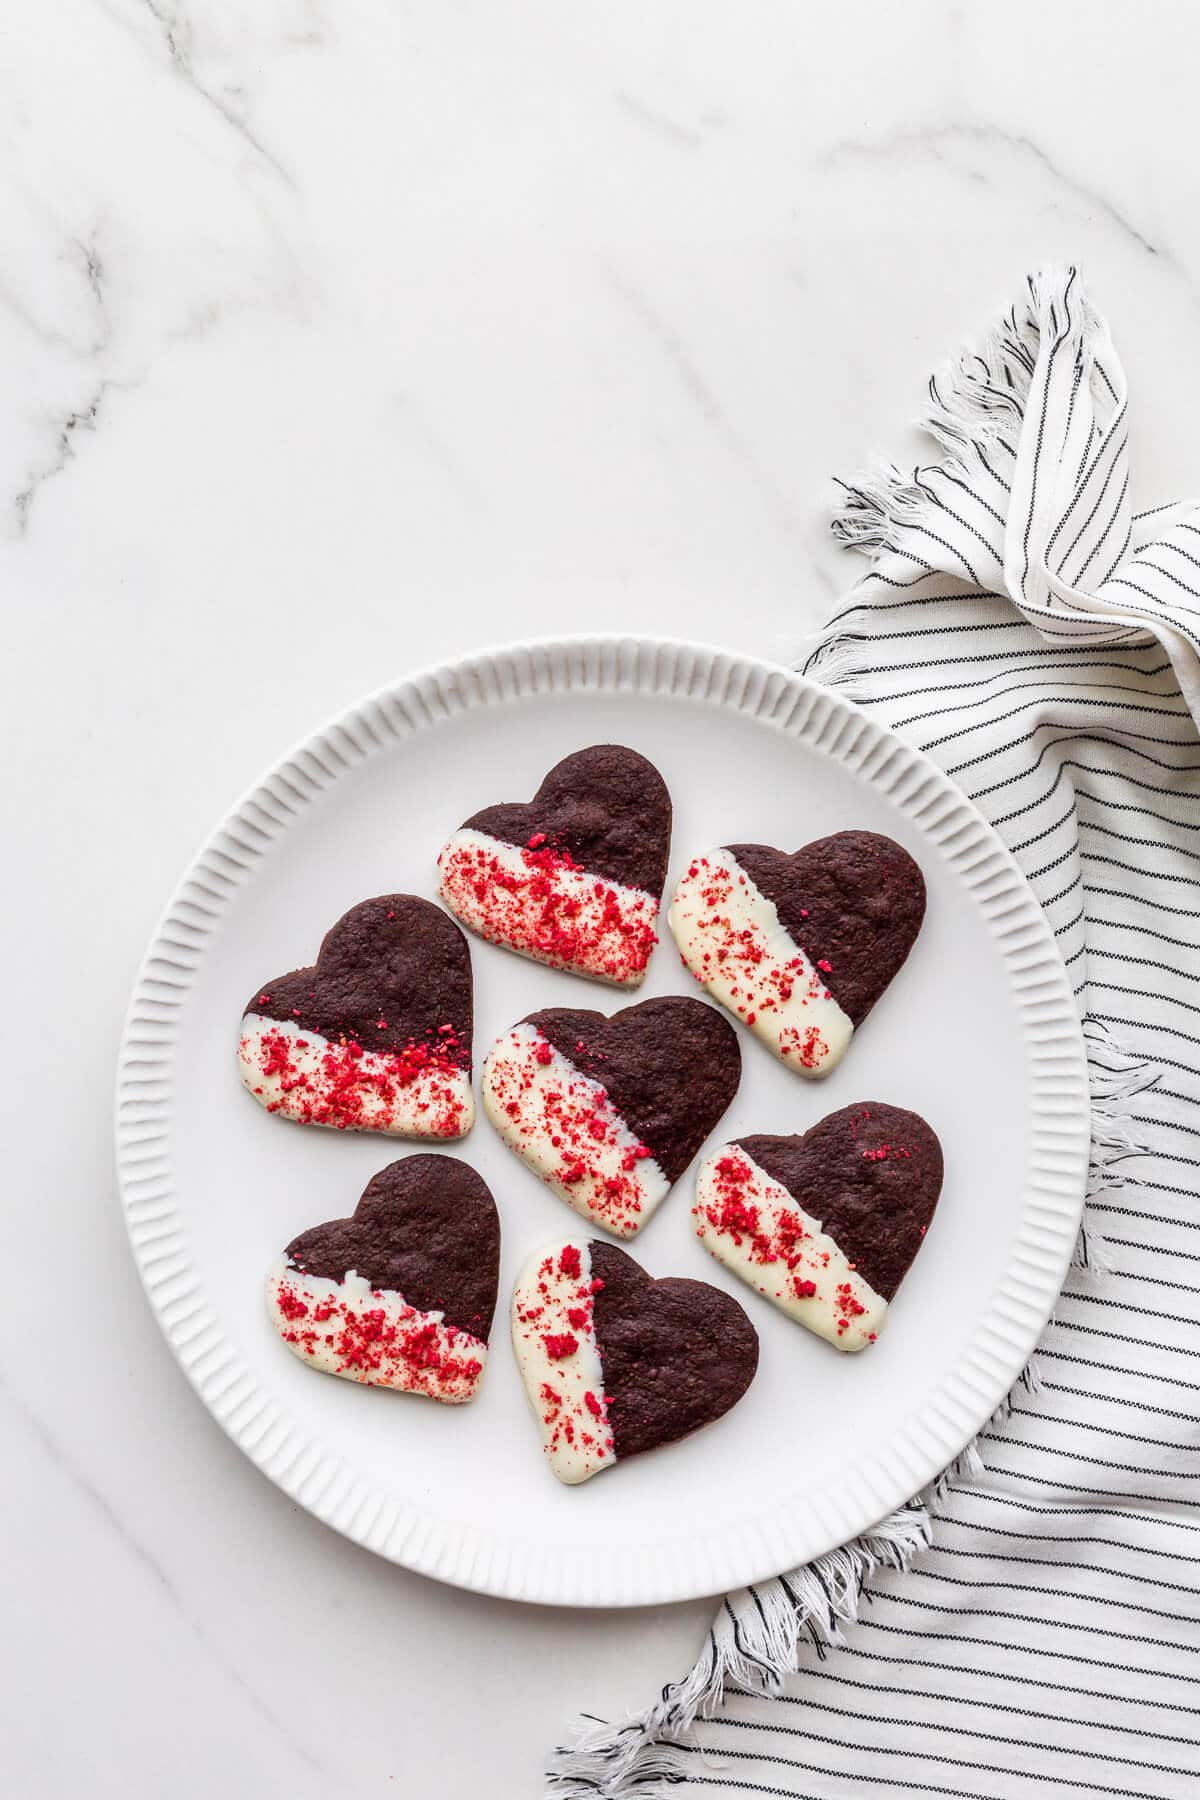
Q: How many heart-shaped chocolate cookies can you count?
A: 7